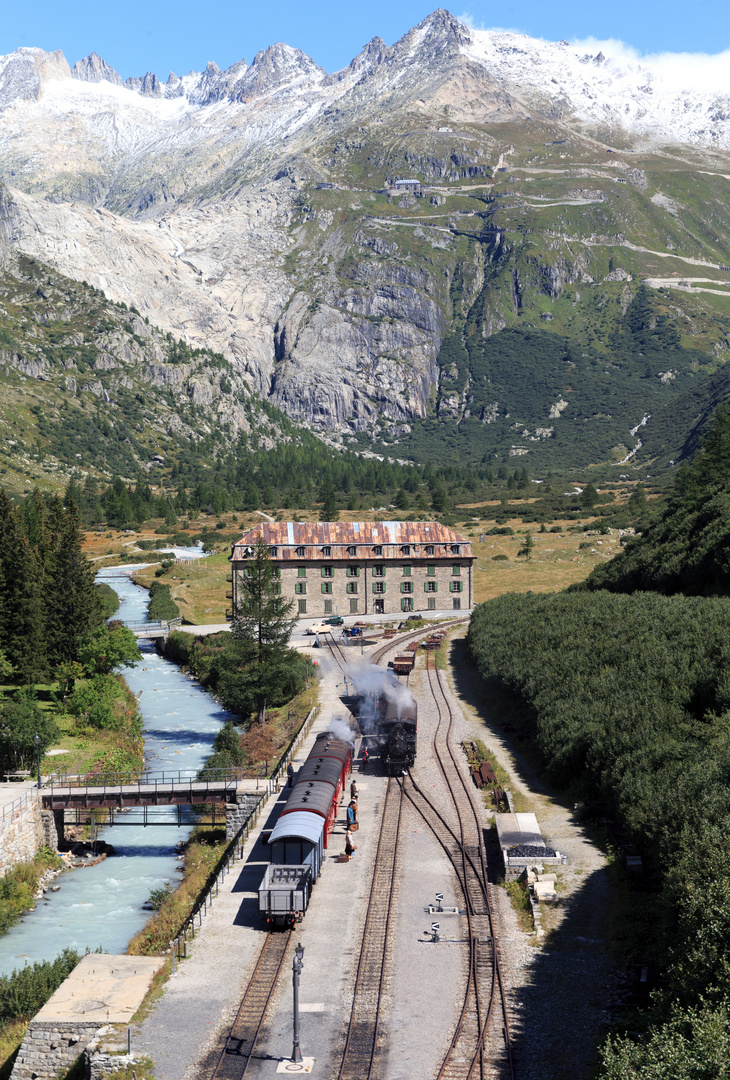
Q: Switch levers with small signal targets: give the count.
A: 2